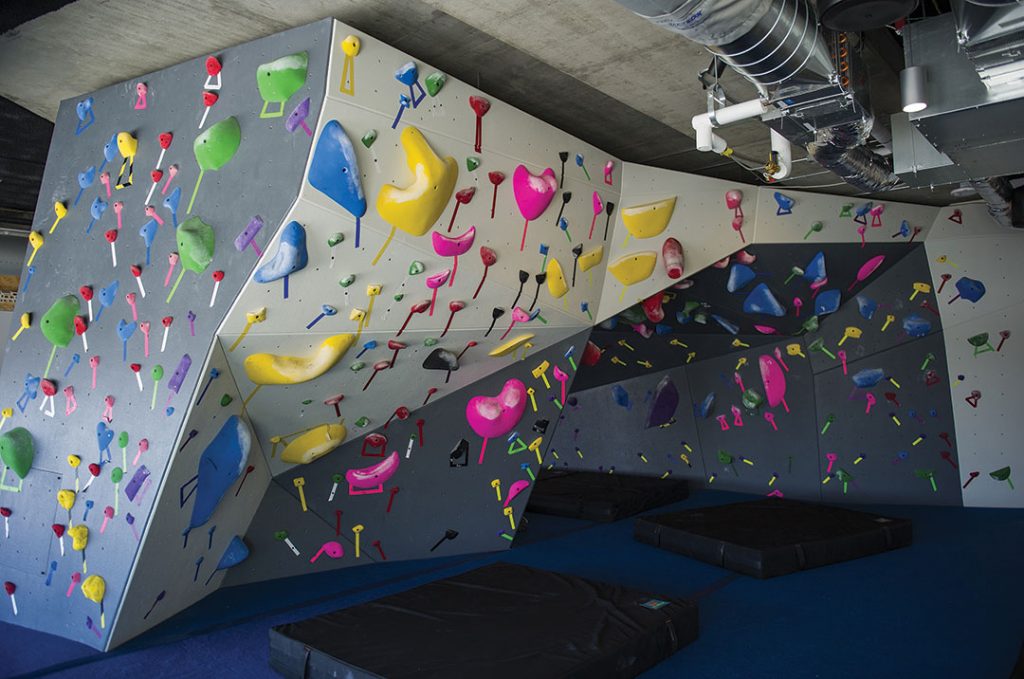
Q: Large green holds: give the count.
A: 5